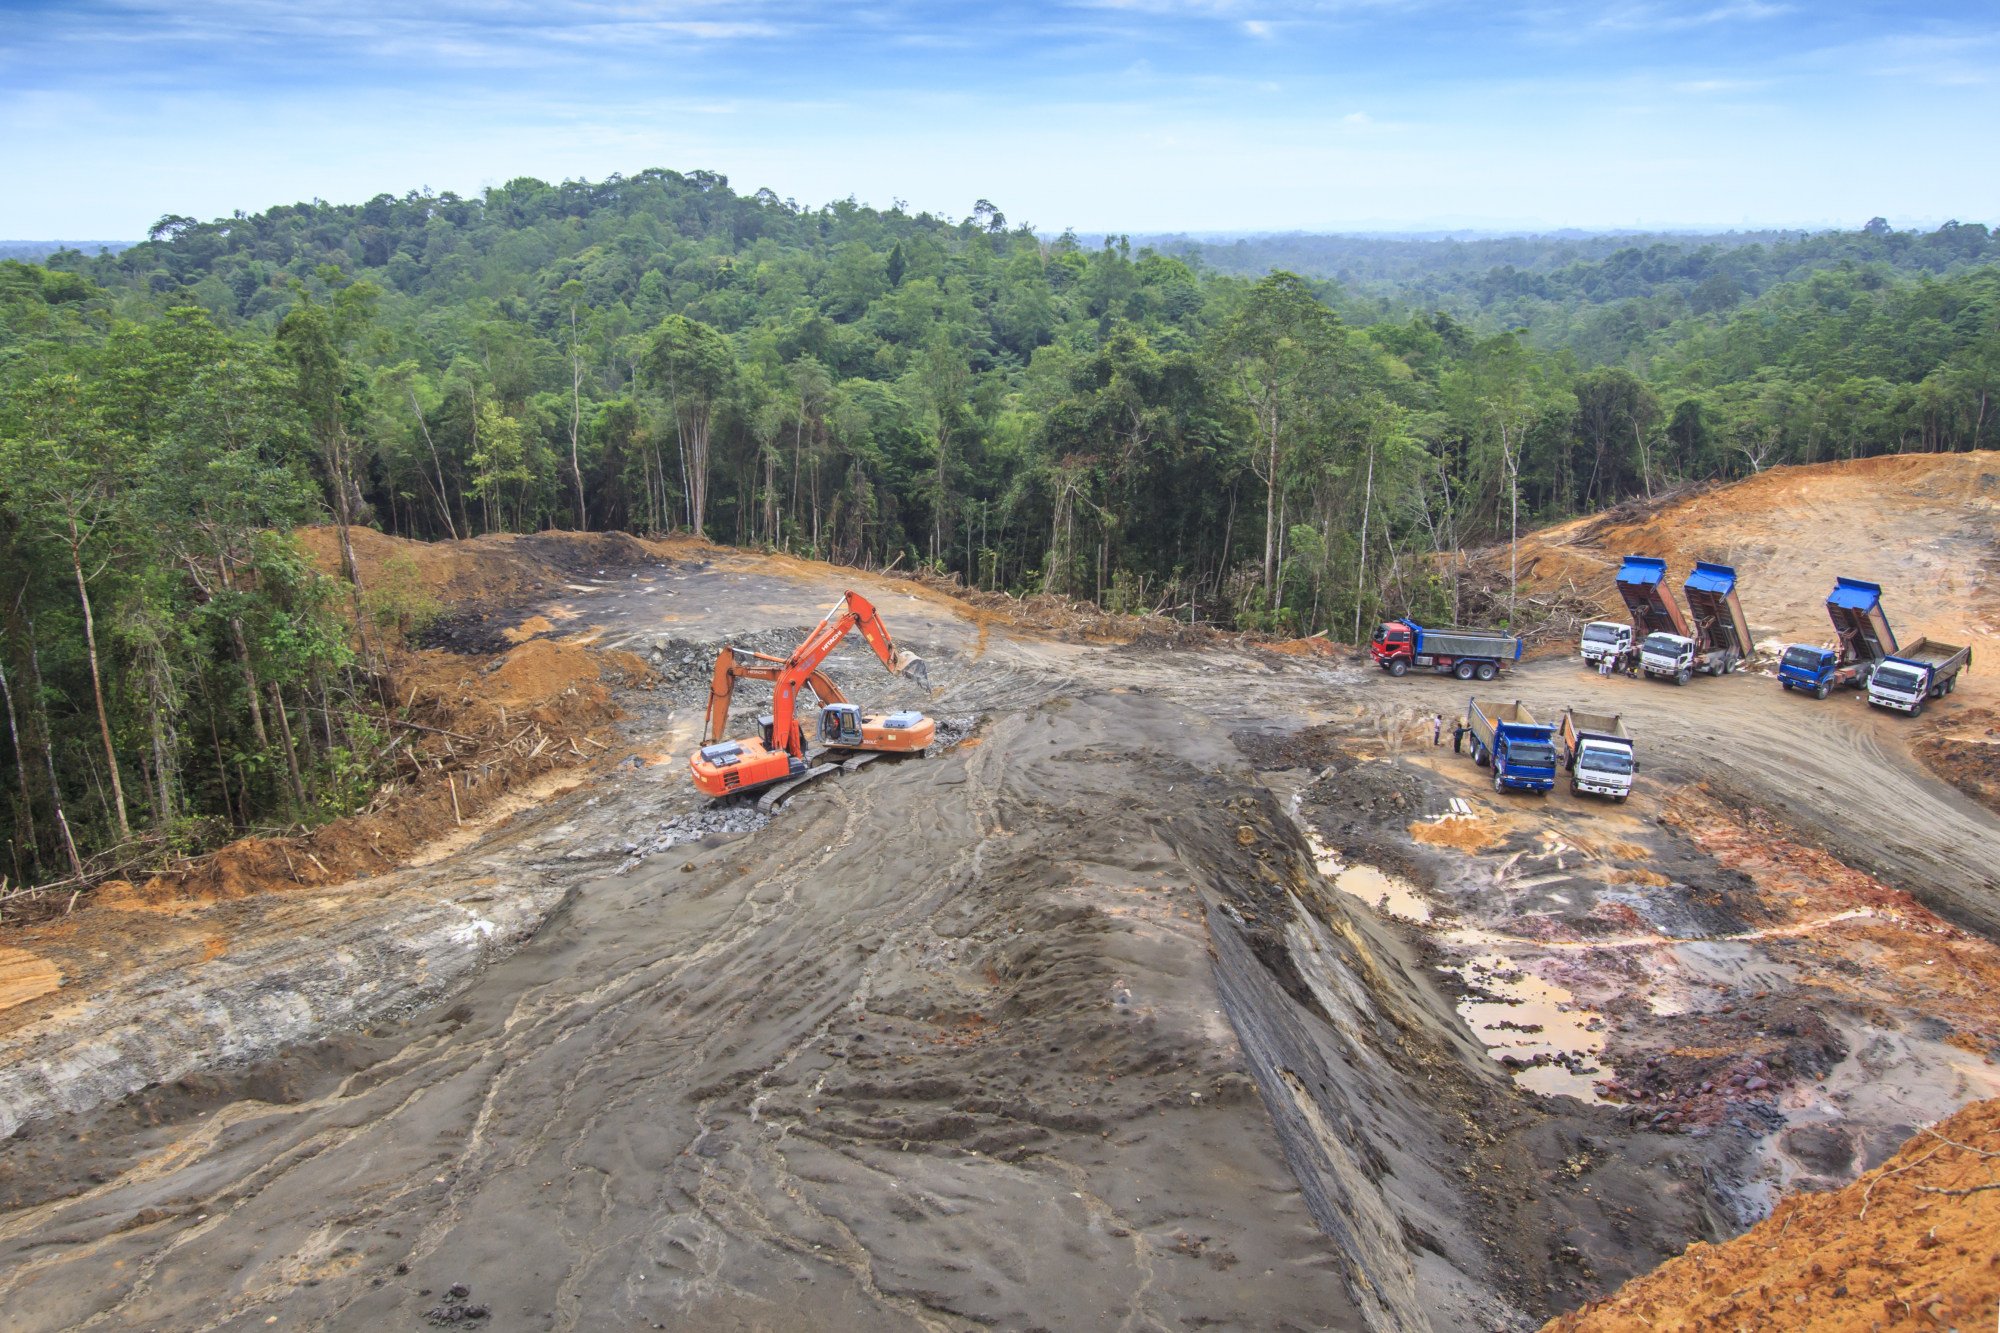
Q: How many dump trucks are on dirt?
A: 7